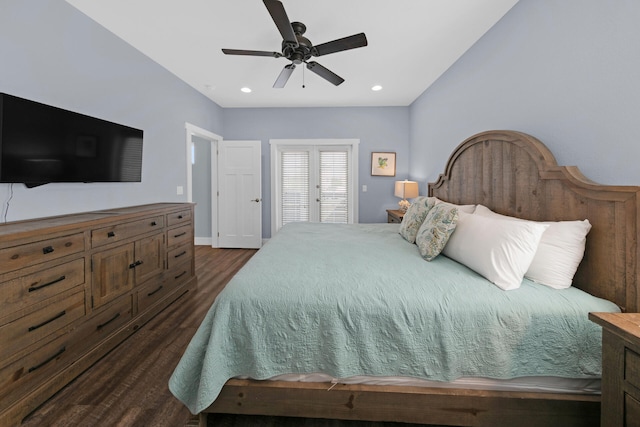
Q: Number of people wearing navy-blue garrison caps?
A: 0